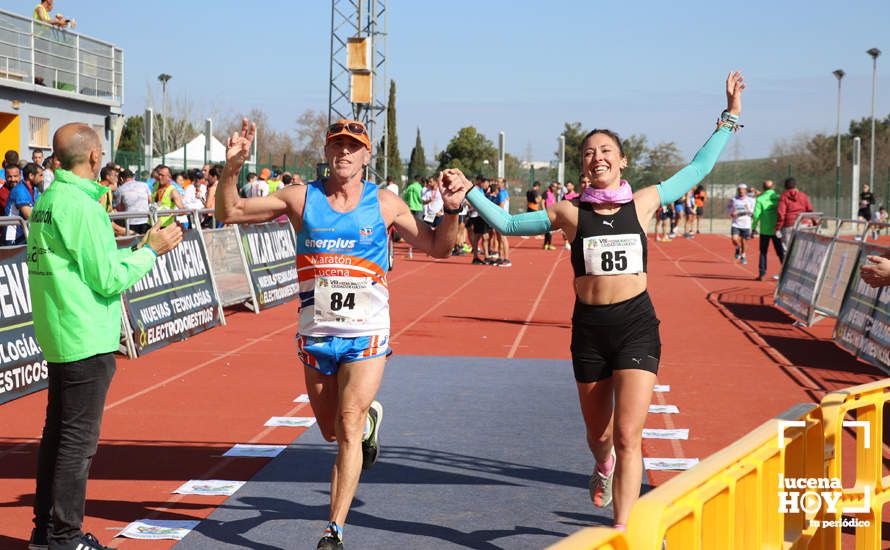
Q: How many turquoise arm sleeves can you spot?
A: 2